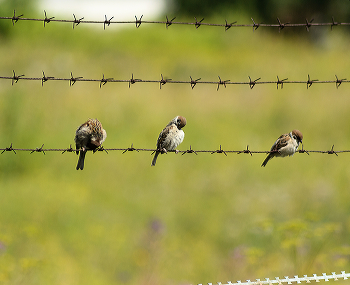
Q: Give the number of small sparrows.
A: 3